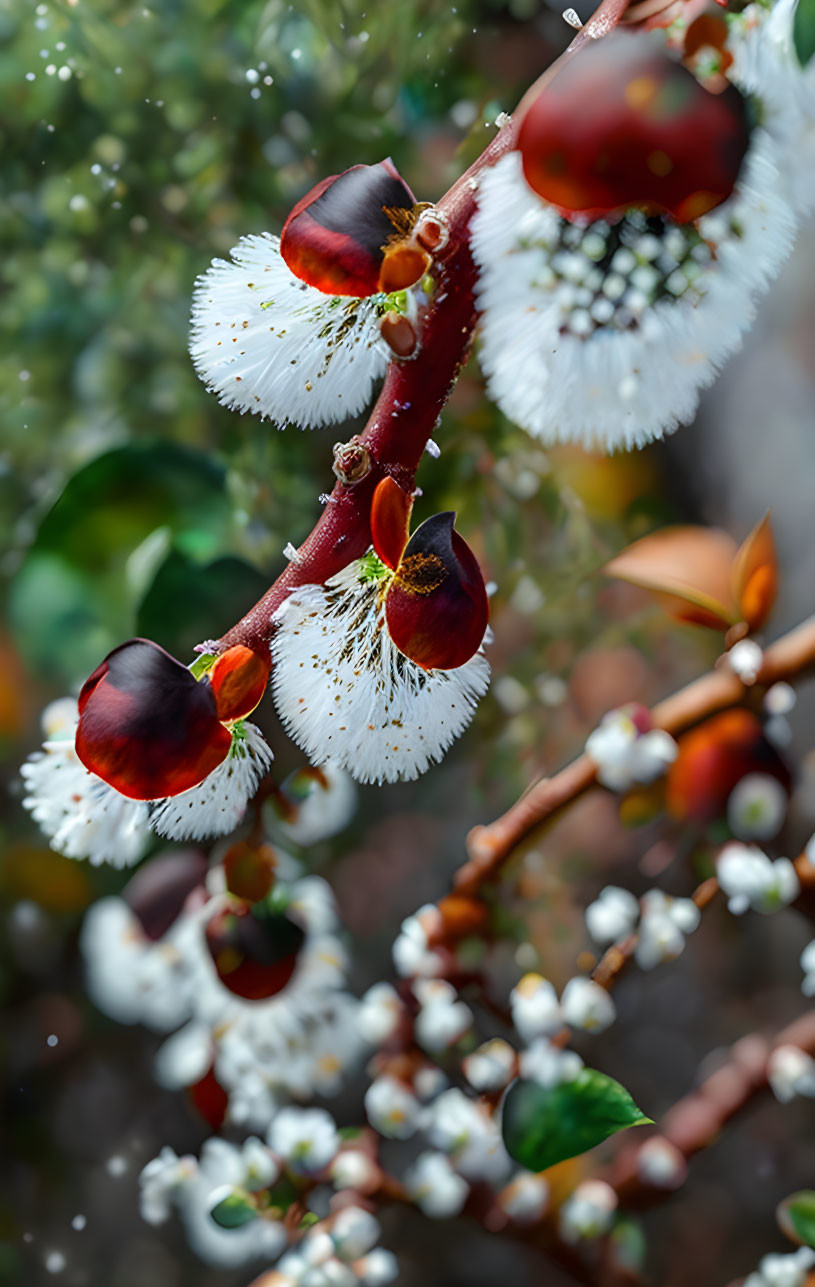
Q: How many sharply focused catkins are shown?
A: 3